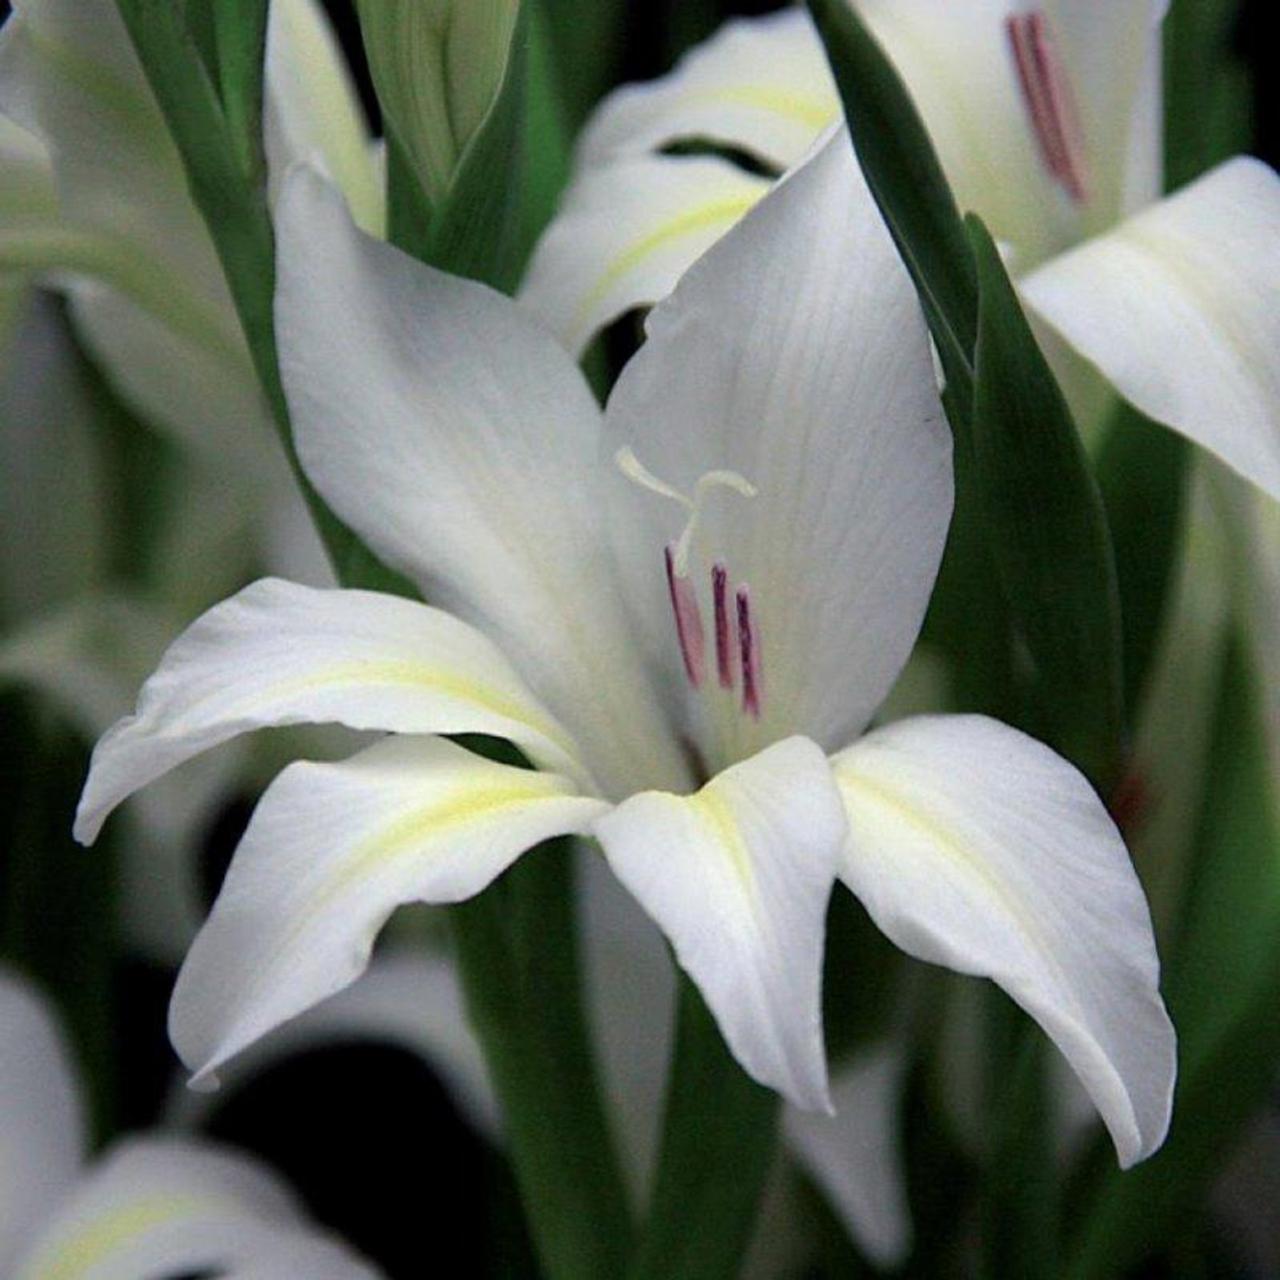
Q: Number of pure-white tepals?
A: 2